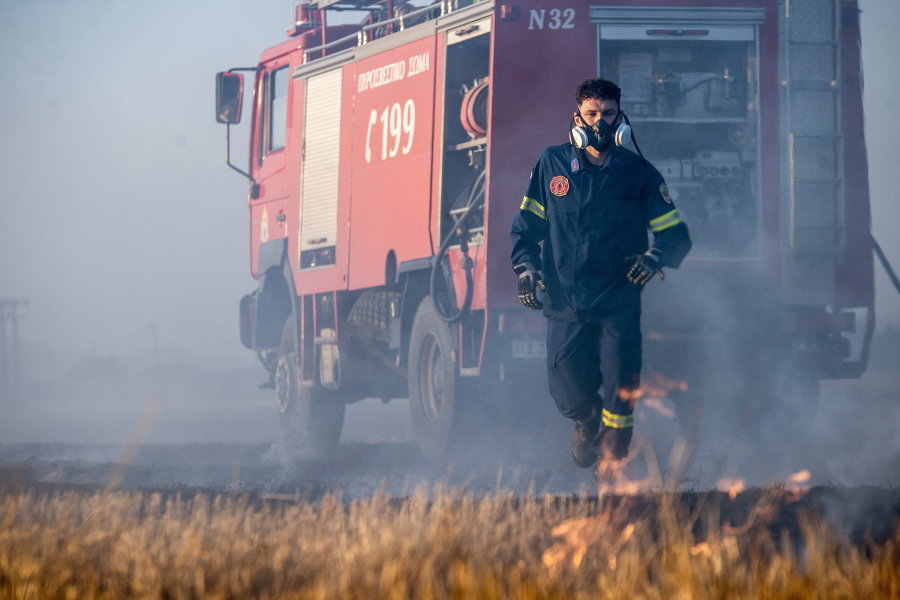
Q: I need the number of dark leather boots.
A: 2